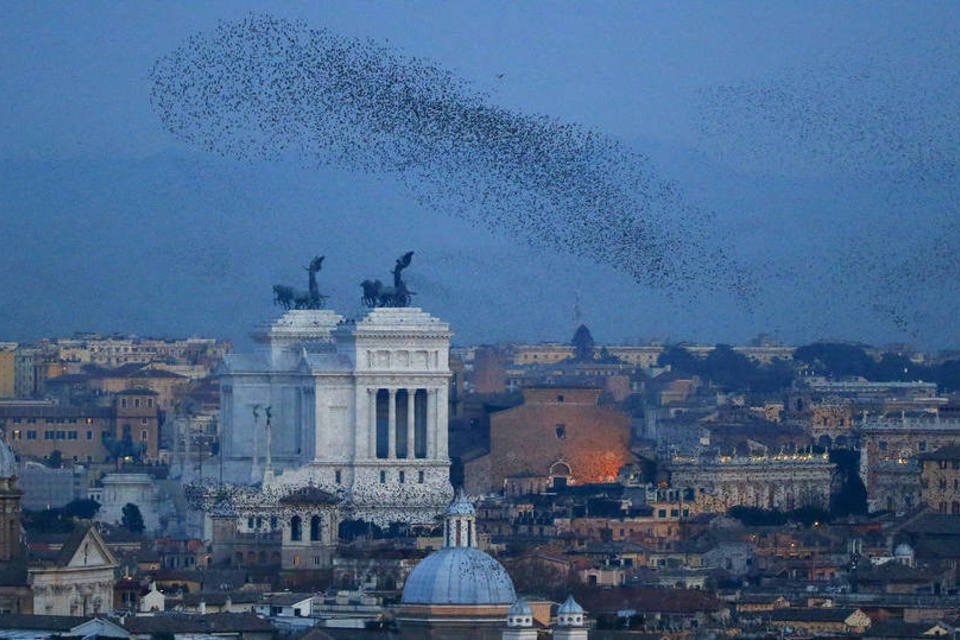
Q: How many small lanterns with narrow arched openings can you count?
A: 1